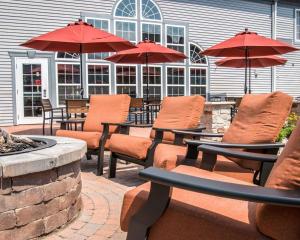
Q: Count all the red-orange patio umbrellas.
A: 4